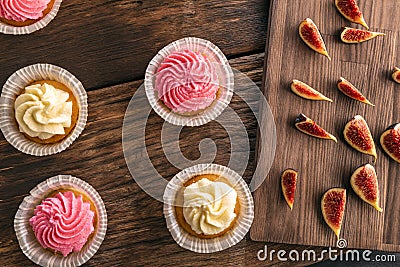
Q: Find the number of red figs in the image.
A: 12